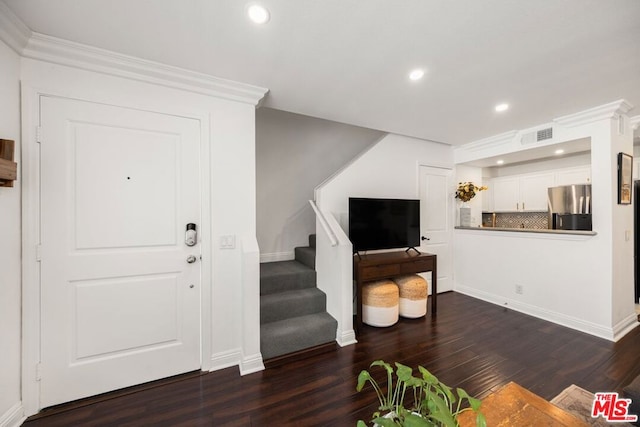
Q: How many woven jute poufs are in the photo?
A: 2